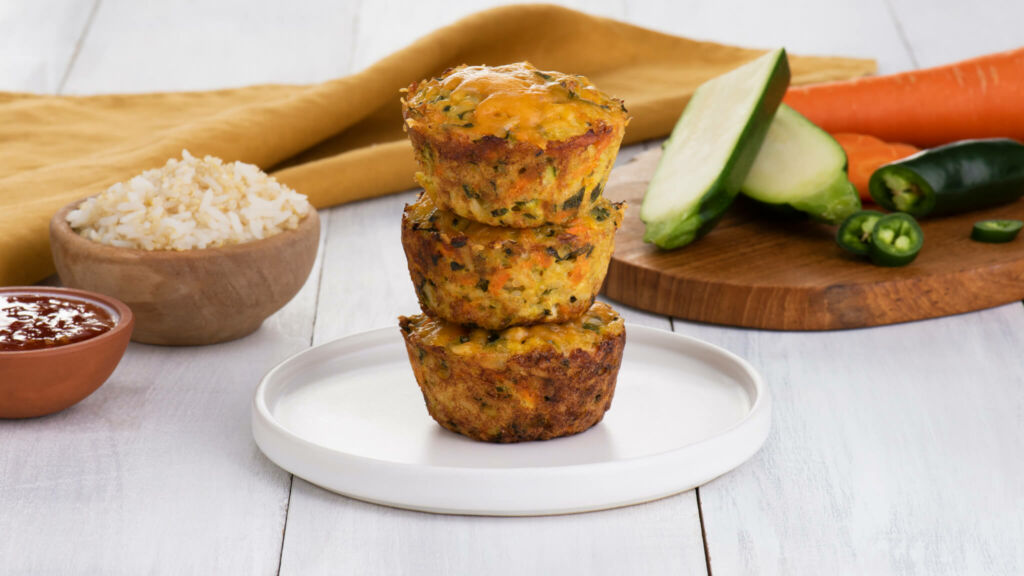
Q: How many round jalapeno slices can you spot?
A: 3